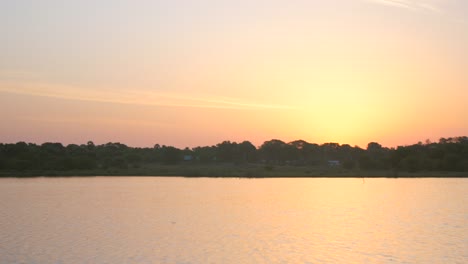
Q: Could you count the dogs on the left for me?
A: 0